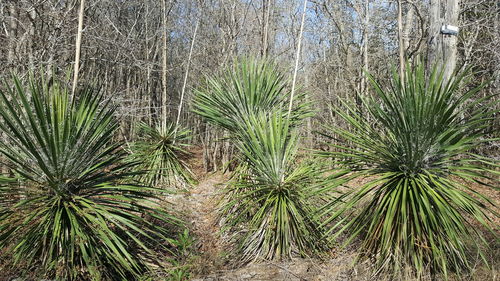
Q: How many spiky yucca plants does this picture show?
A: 5